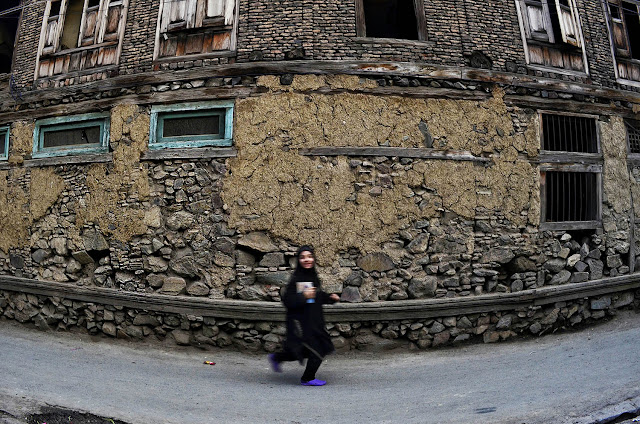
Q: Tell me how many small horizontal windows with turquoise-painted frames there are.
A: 3